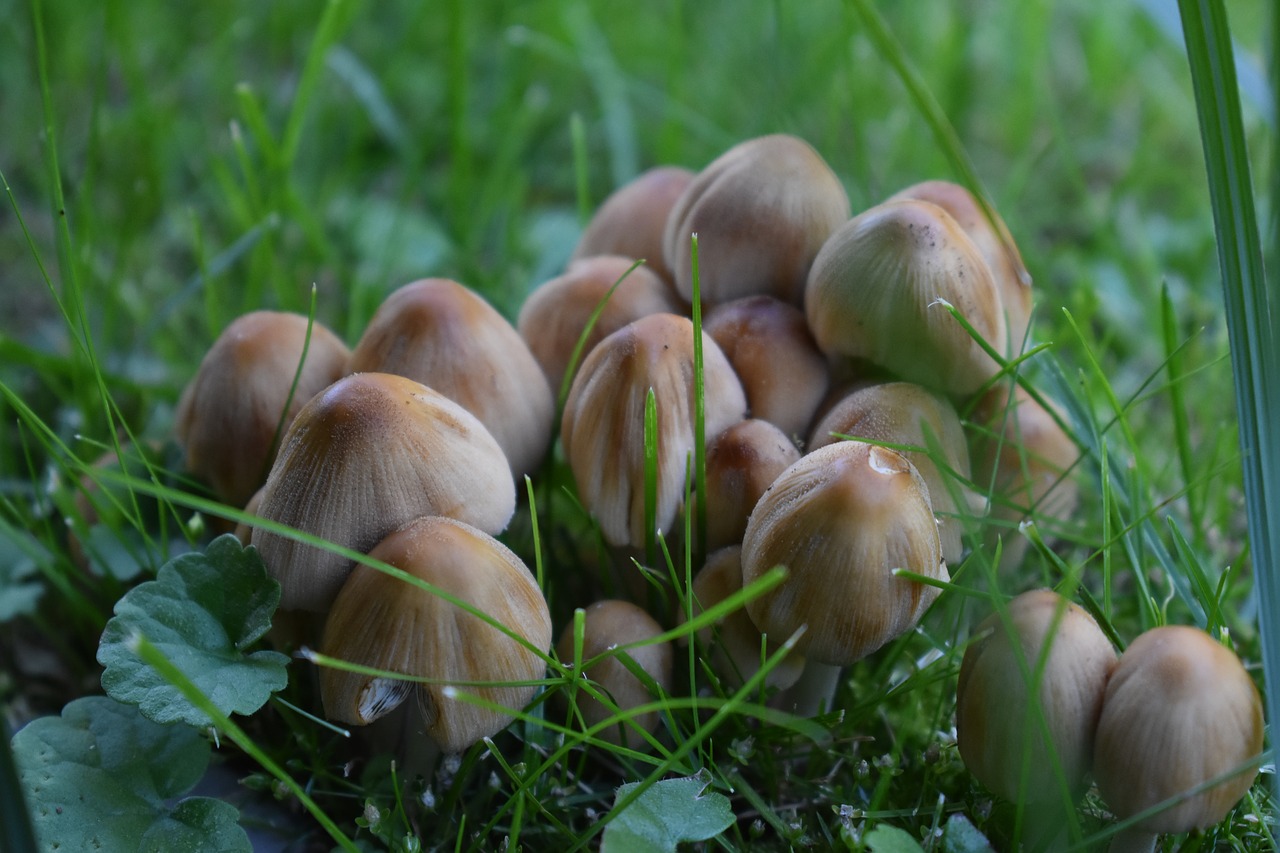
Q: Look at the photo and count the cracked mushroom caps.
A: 2